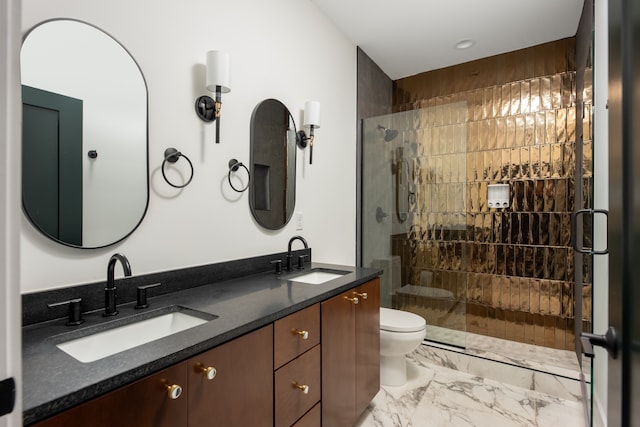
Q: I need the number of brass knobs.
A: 6